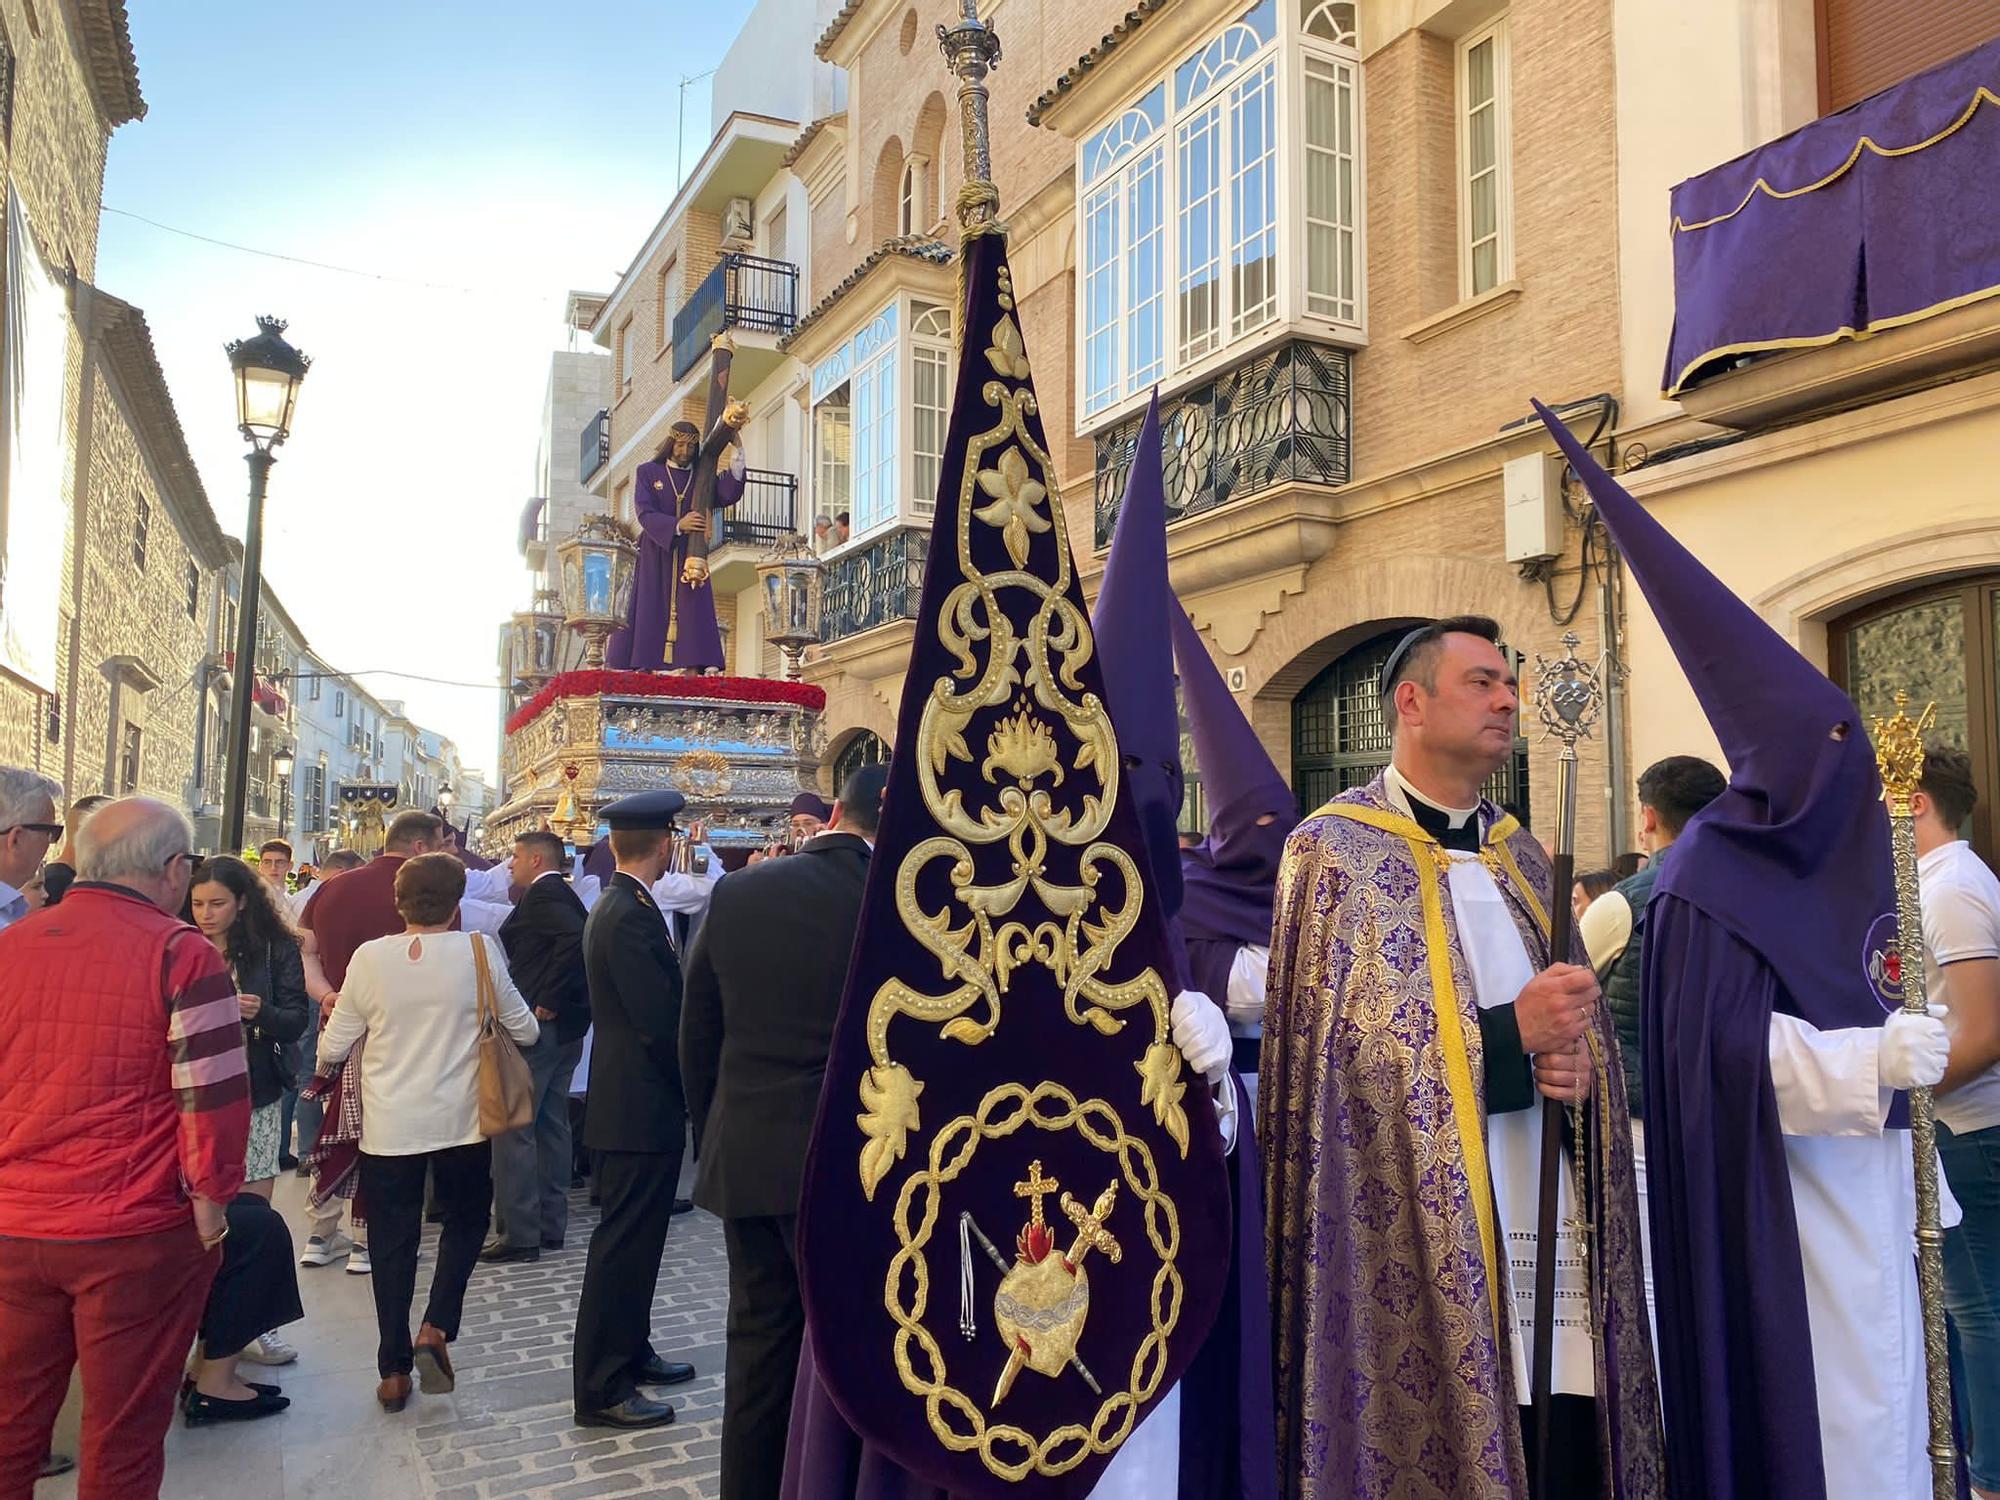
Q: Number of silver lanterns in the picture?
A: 3